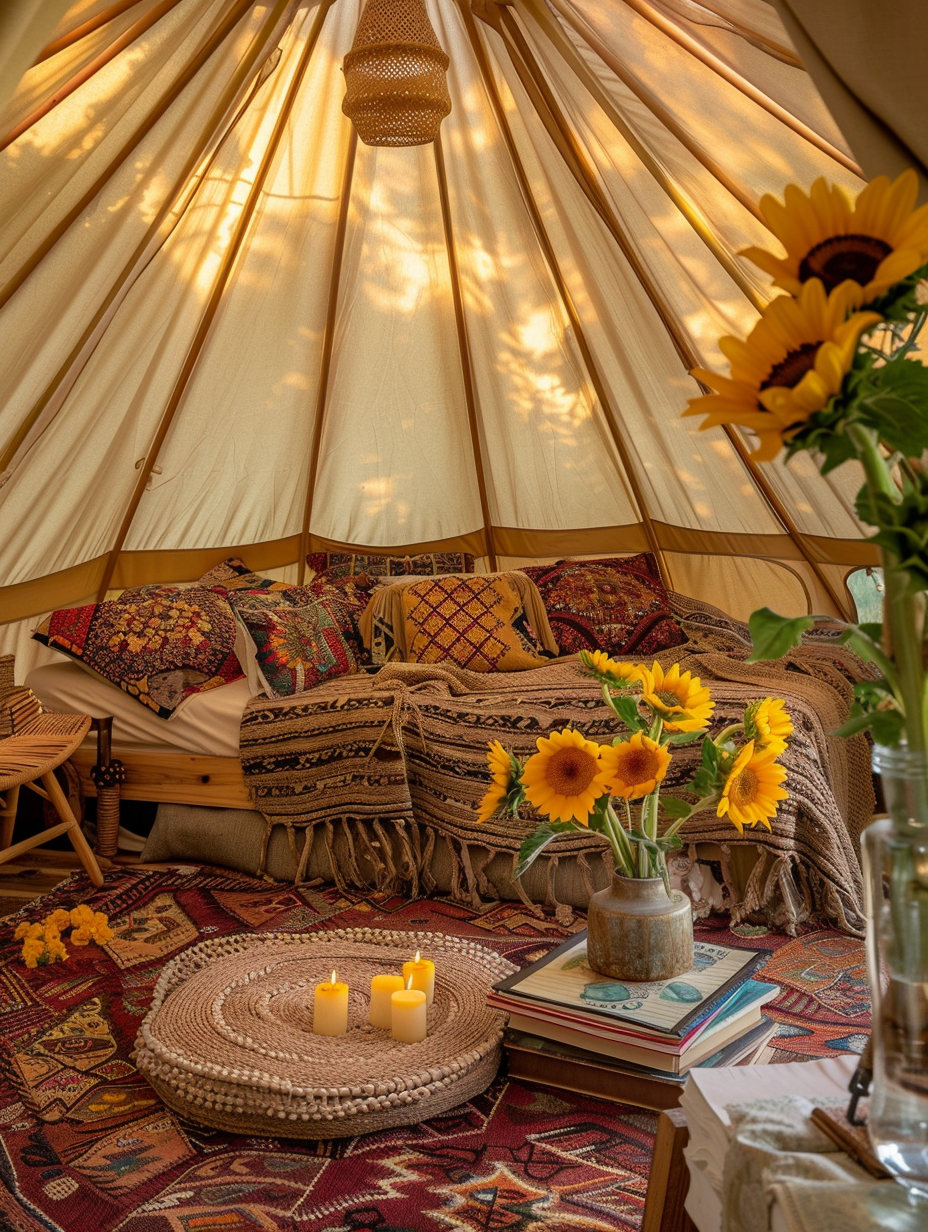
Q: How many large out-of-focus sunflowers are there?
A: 2